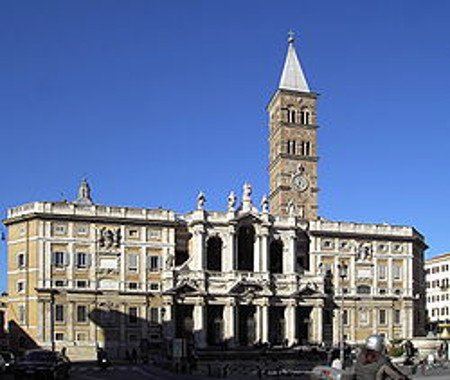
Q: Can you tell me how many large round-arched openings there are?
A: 3